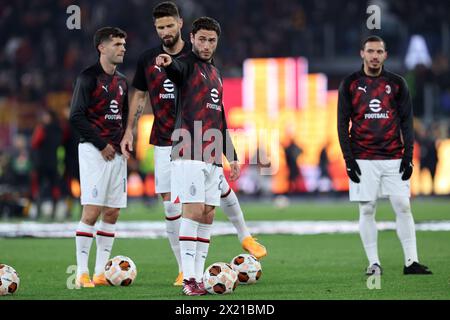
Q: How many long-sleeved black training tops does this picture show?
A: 3